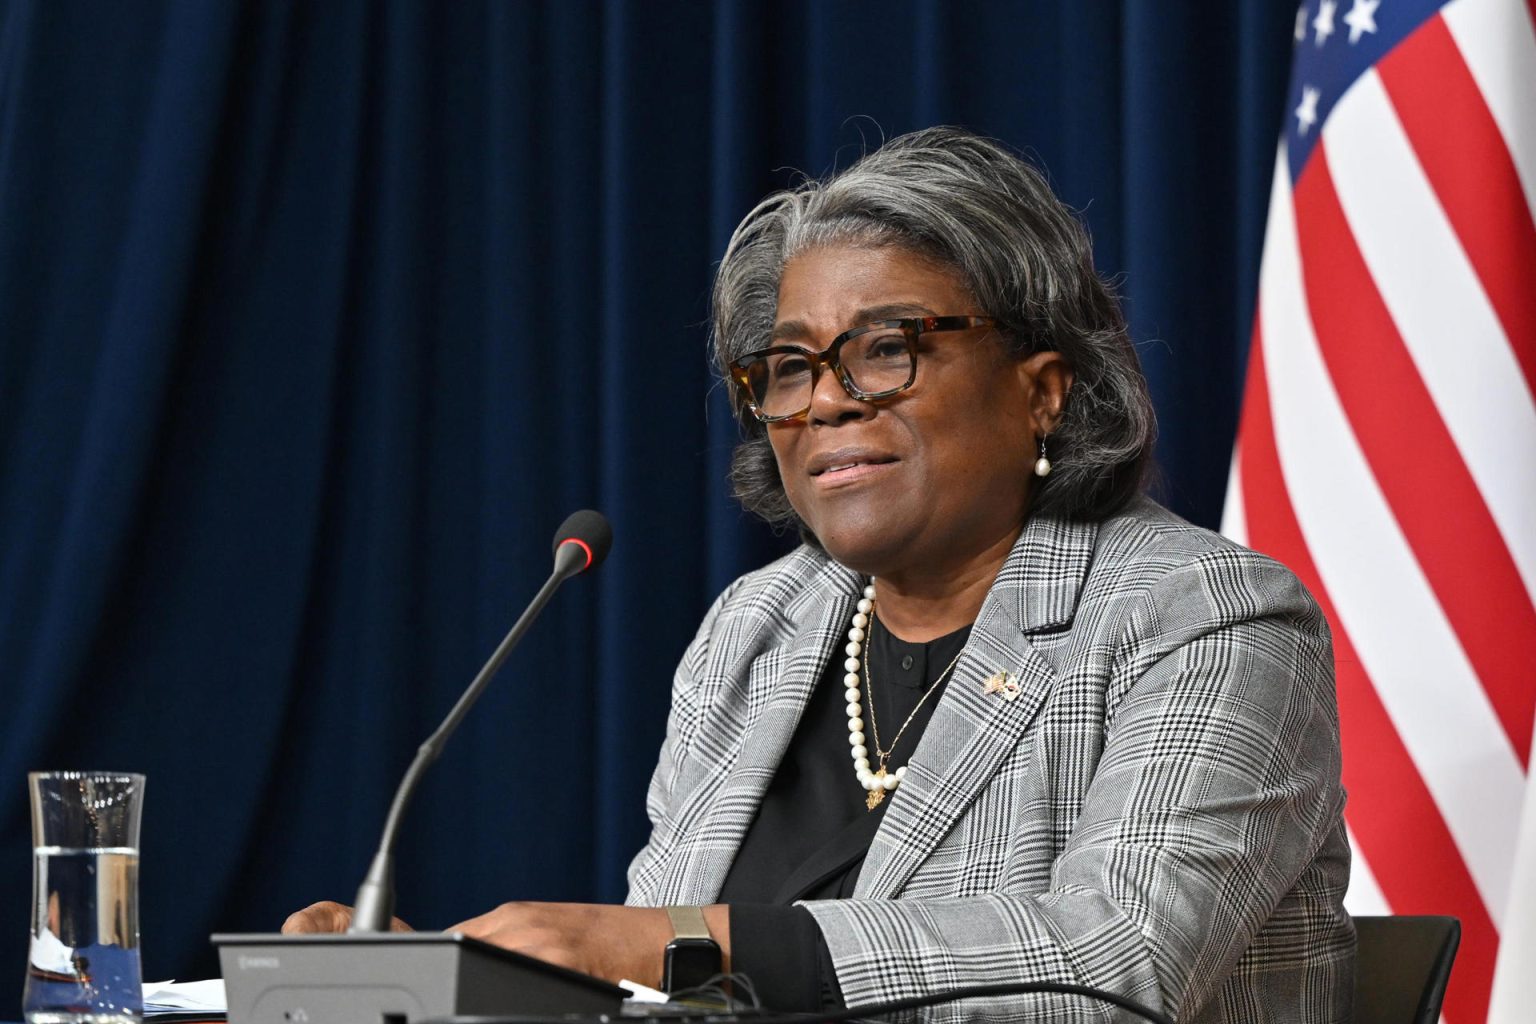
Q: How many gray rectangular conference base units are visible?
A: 1